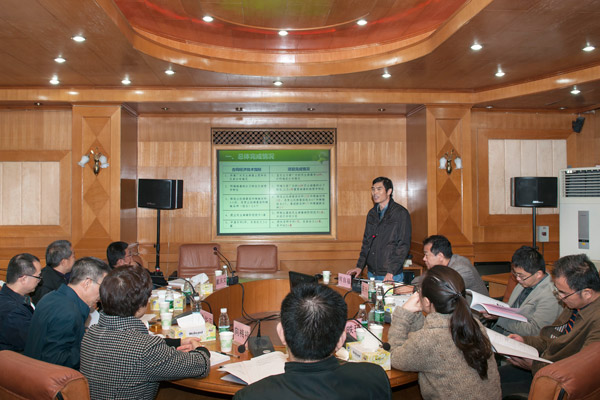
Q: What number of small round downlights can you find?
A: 14